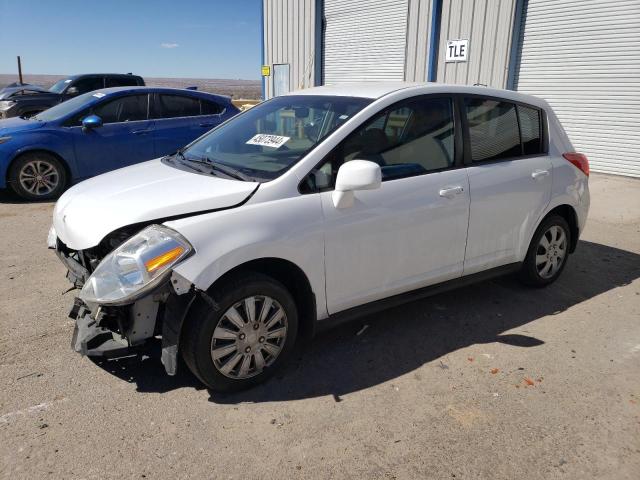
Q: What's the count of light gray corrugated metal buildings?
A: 1